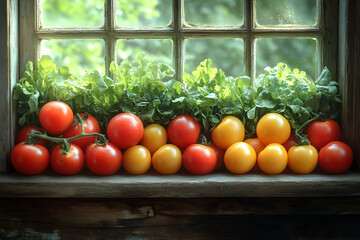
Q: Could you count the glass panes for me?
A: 8